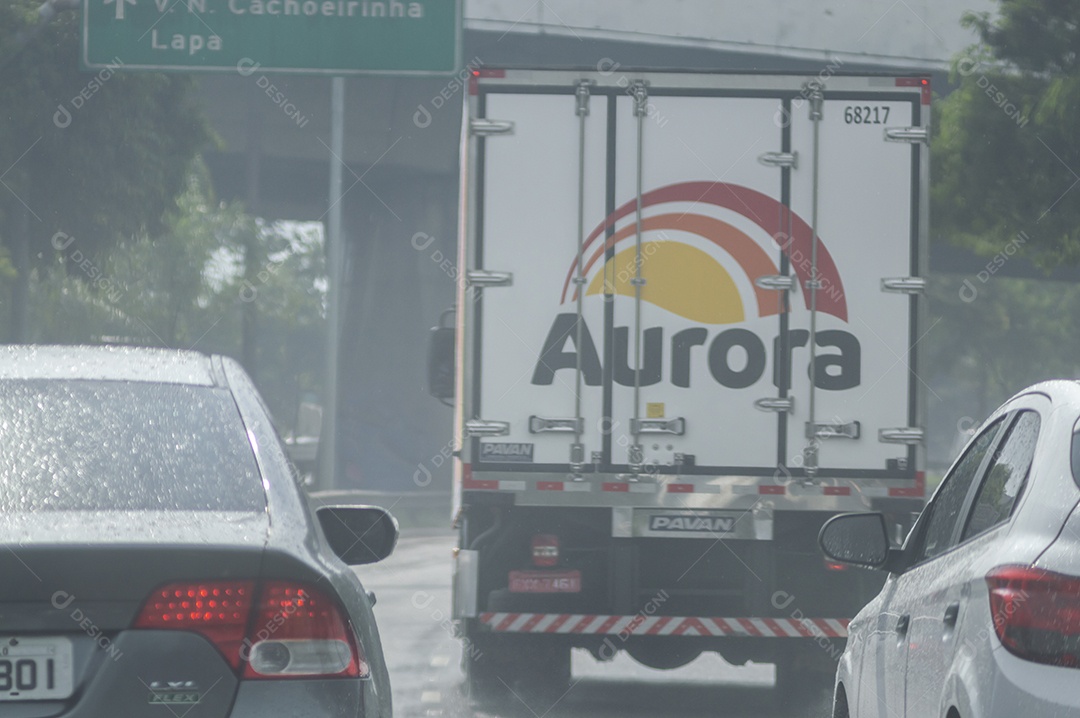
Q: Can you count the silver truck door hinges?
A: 9